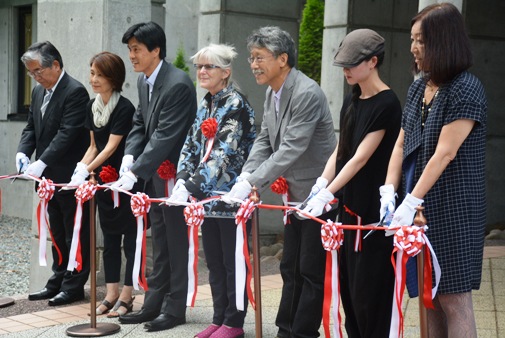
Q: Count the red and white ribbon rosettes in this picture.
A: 7